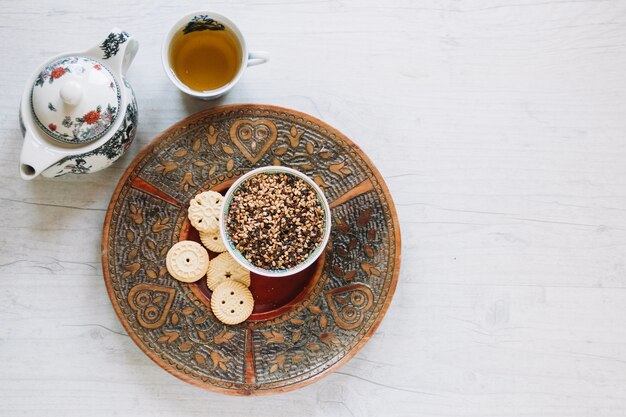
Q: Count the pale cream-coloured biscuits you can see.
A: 5